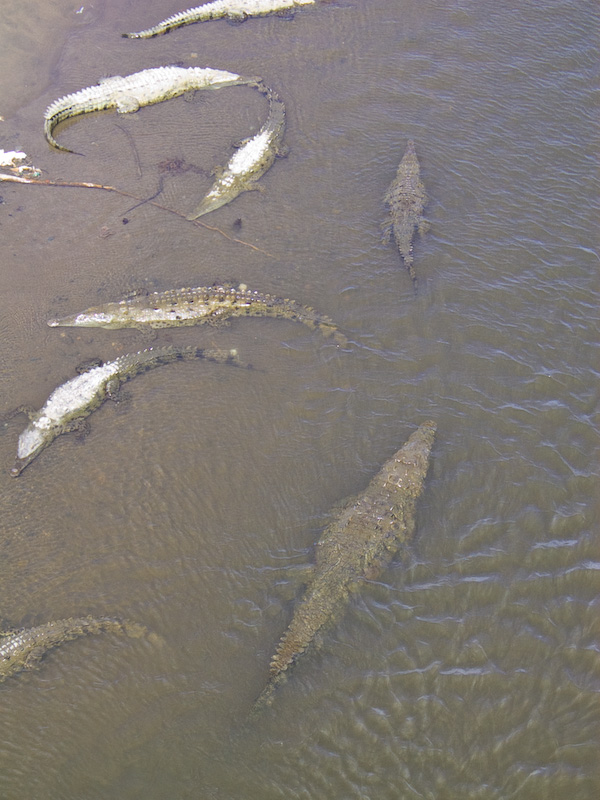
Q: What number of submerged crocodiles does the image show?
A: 2